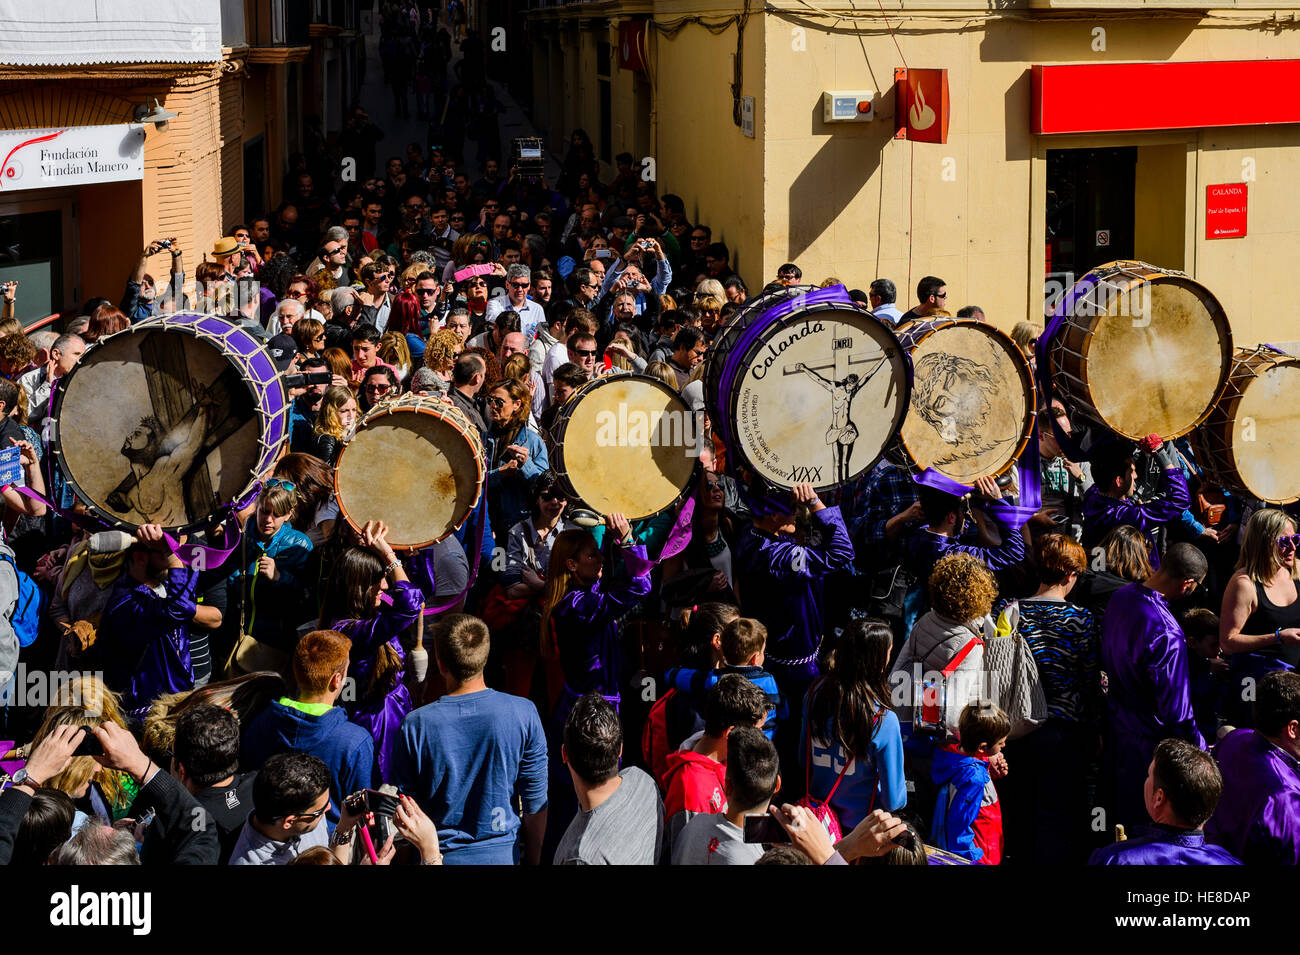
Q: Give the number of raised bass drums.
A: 7